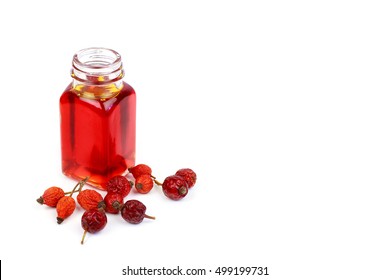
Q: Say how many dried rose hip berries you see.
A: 11